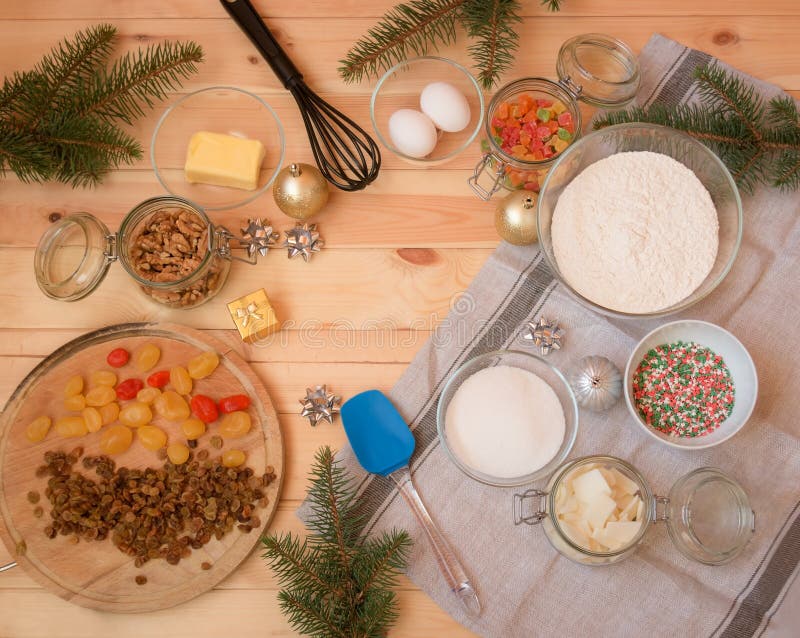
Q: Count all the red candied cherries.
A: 5